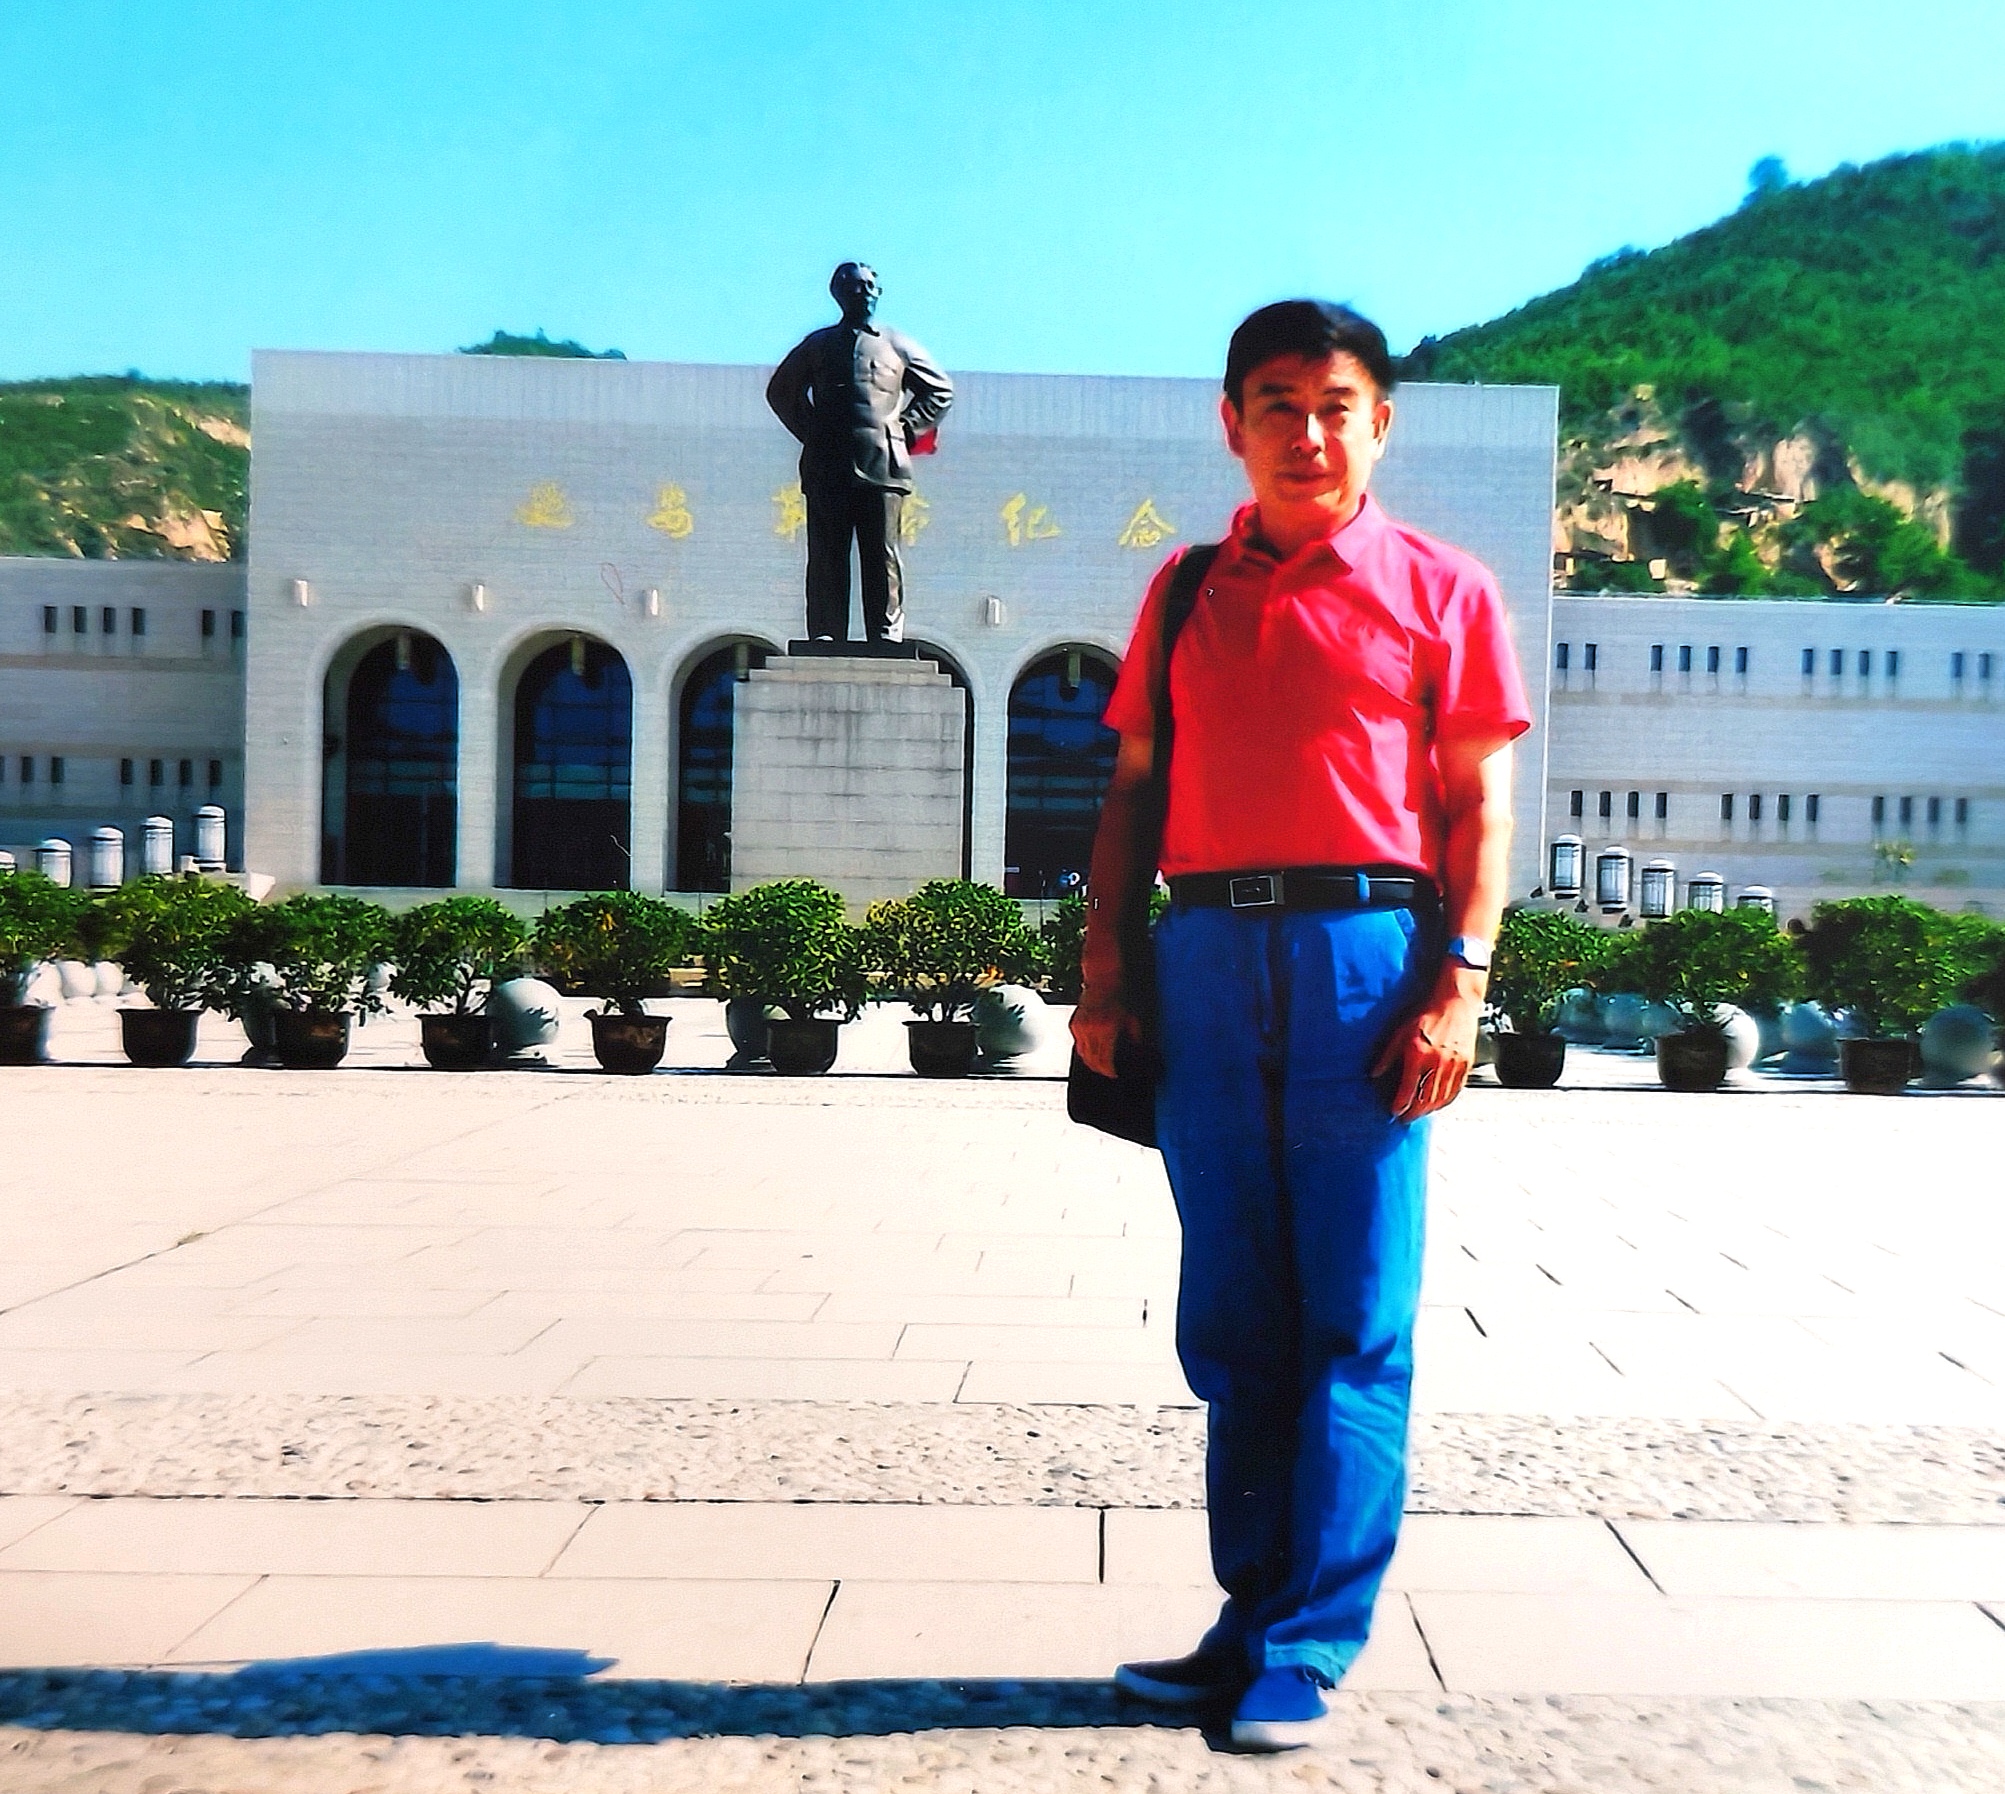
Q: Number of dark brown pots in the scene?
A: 10